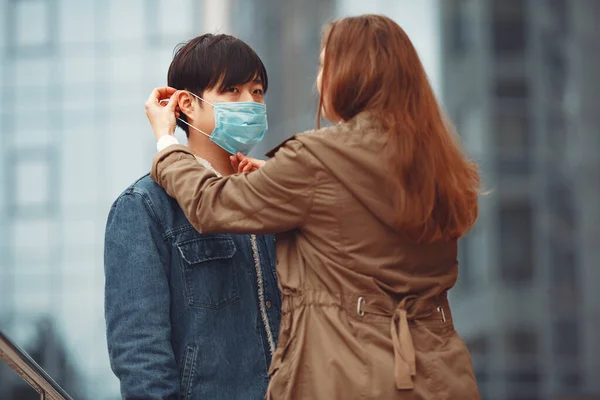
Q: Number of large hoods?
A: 1